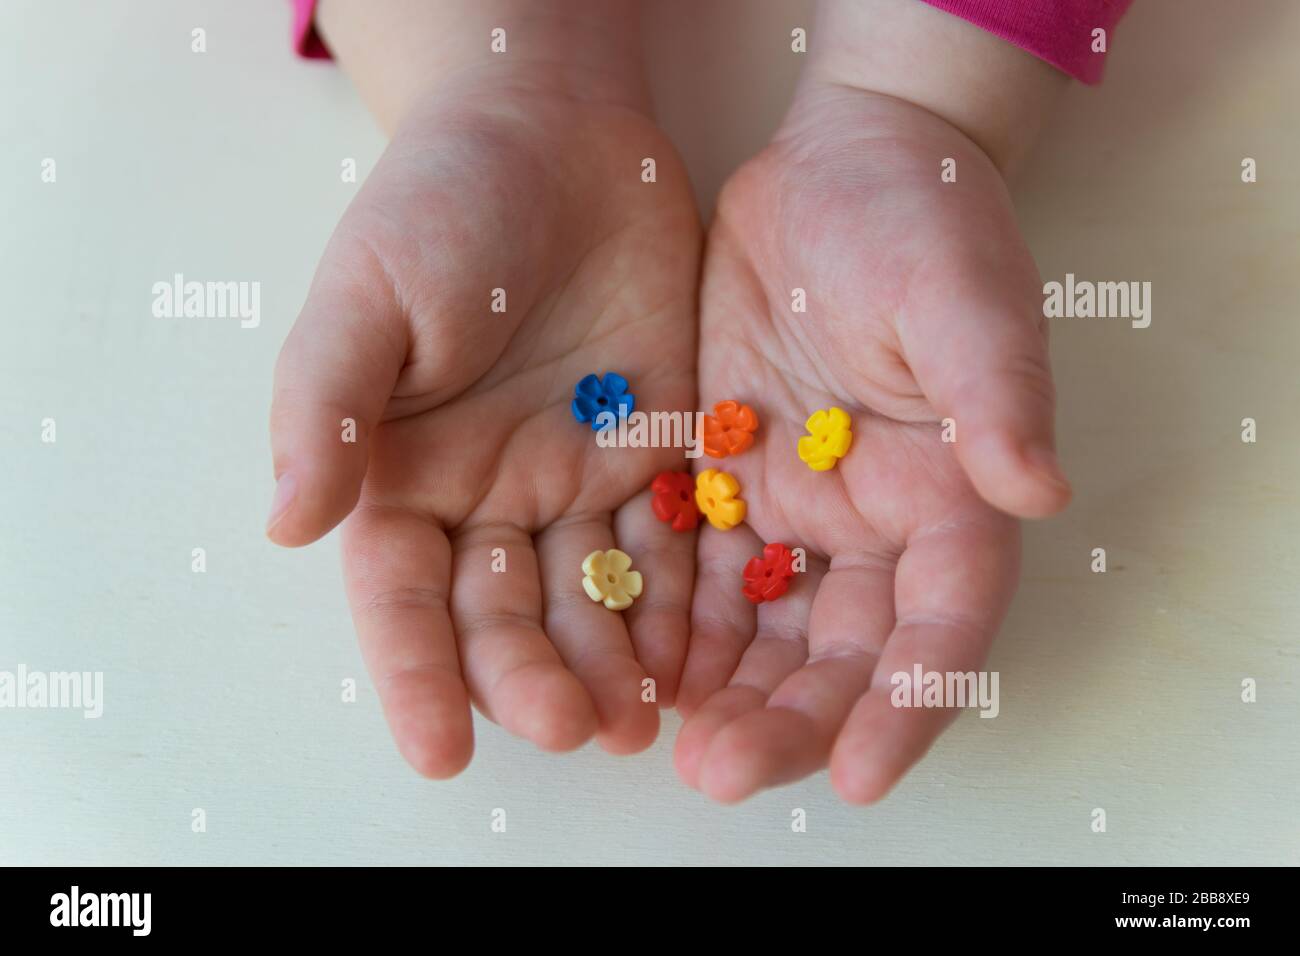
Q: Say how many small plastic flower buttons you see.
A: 7